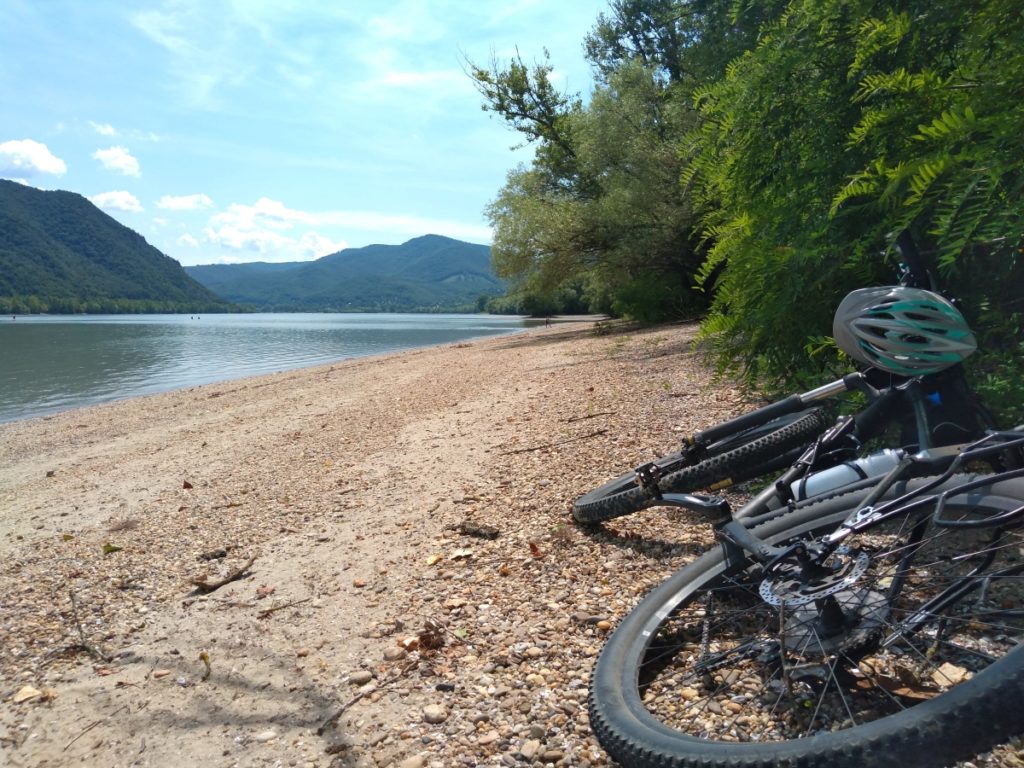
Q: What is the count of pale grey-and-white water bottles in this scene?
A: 1